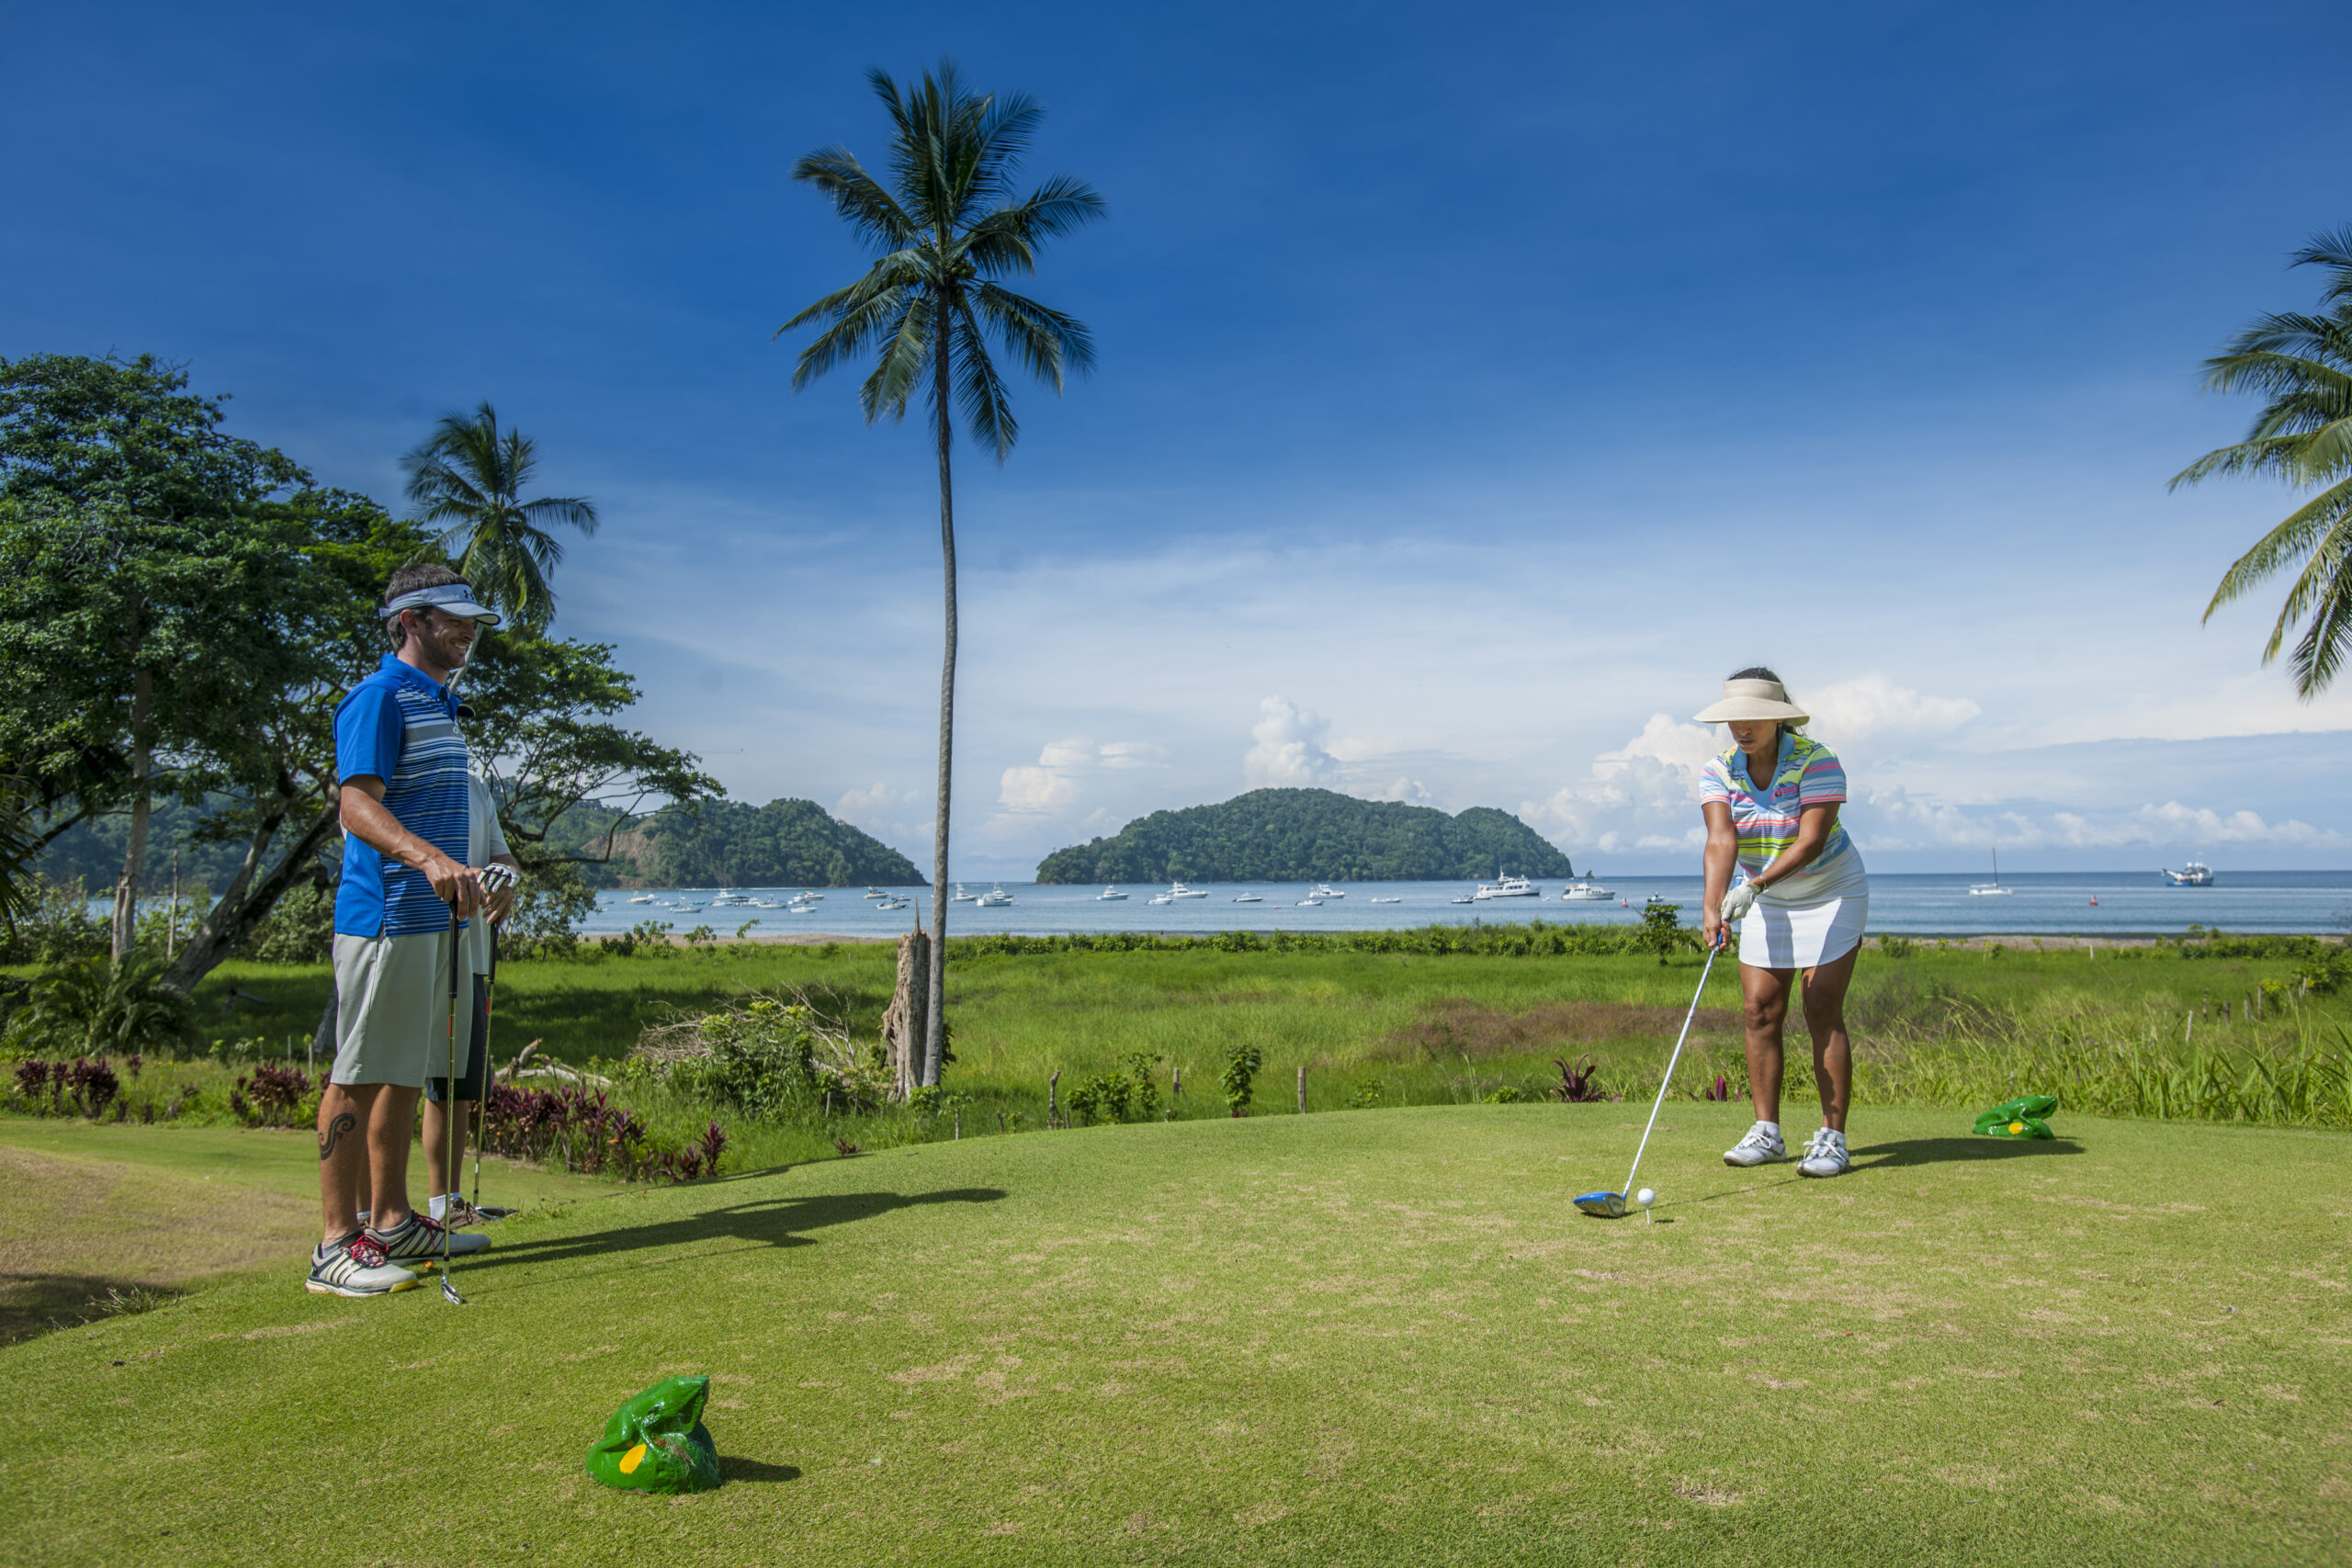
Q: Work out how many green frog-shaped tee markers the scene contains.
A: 2